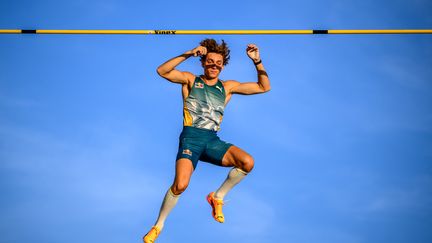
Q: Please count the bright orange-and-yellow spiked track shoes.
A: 2